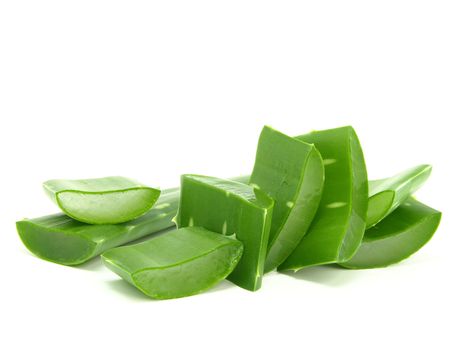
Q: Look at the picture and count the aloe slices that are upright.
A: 3